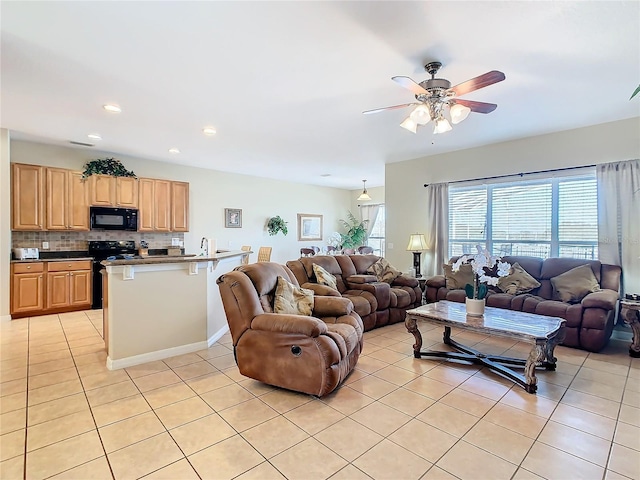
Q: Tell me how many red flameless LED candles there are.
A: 0